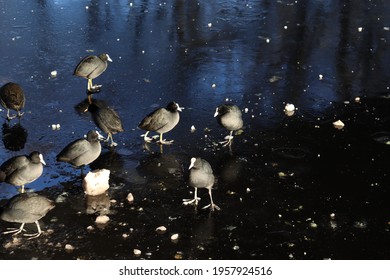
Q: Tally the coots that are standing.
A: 9